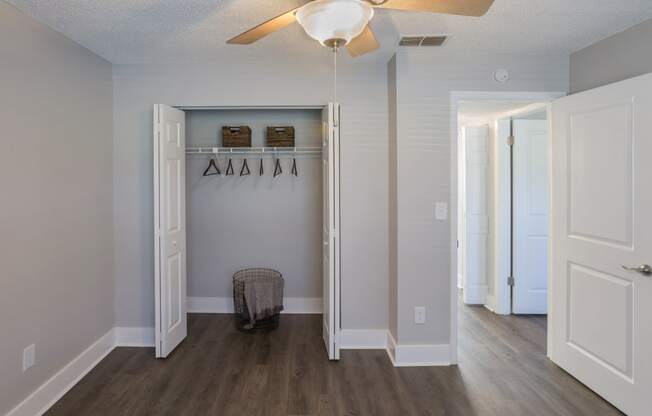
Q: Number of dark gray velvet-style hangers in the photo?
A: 6